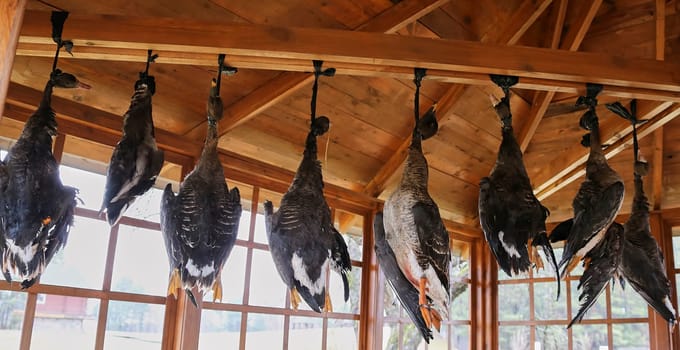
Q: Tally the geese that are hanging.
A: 8